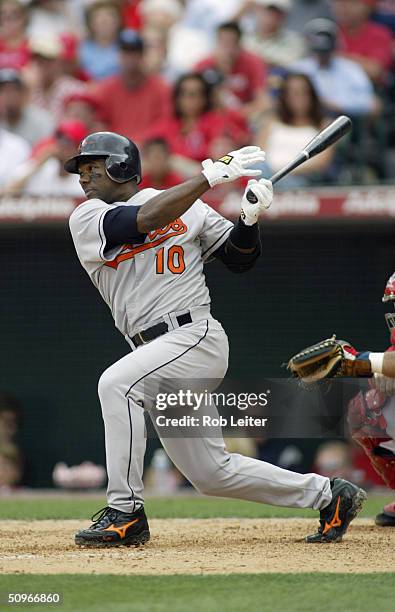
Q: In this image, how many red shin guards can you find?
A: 1